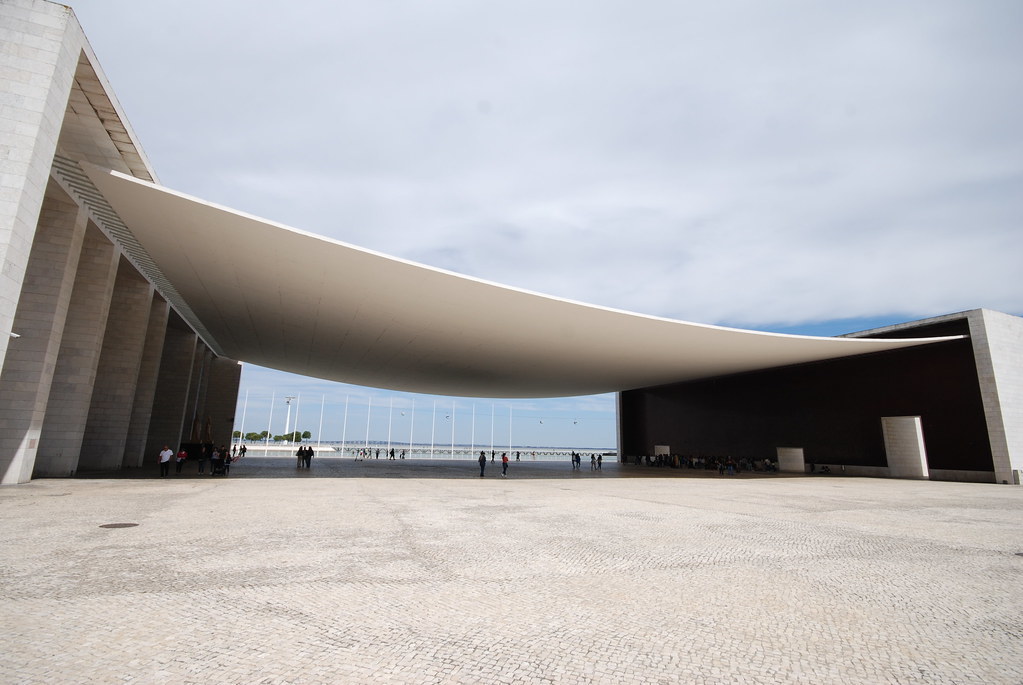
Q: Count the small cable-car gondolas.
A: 4